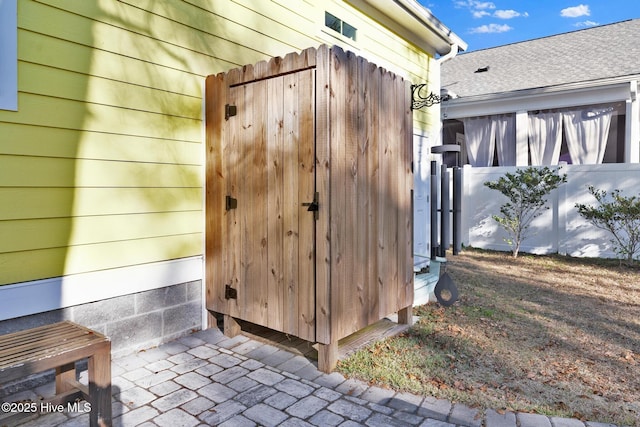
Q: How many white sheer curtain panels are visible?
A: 4